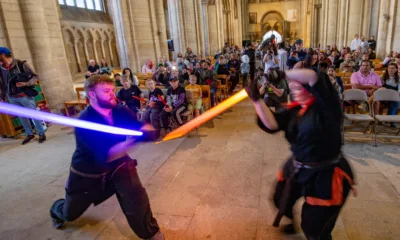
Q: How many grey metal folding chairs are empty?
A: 2